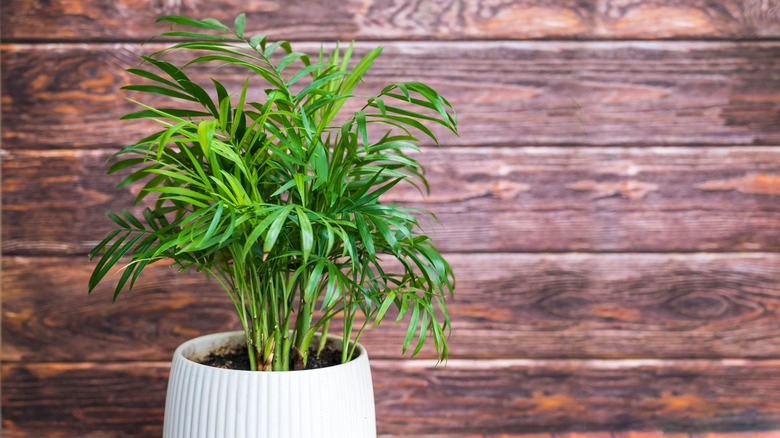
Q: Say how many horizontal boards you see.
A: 5